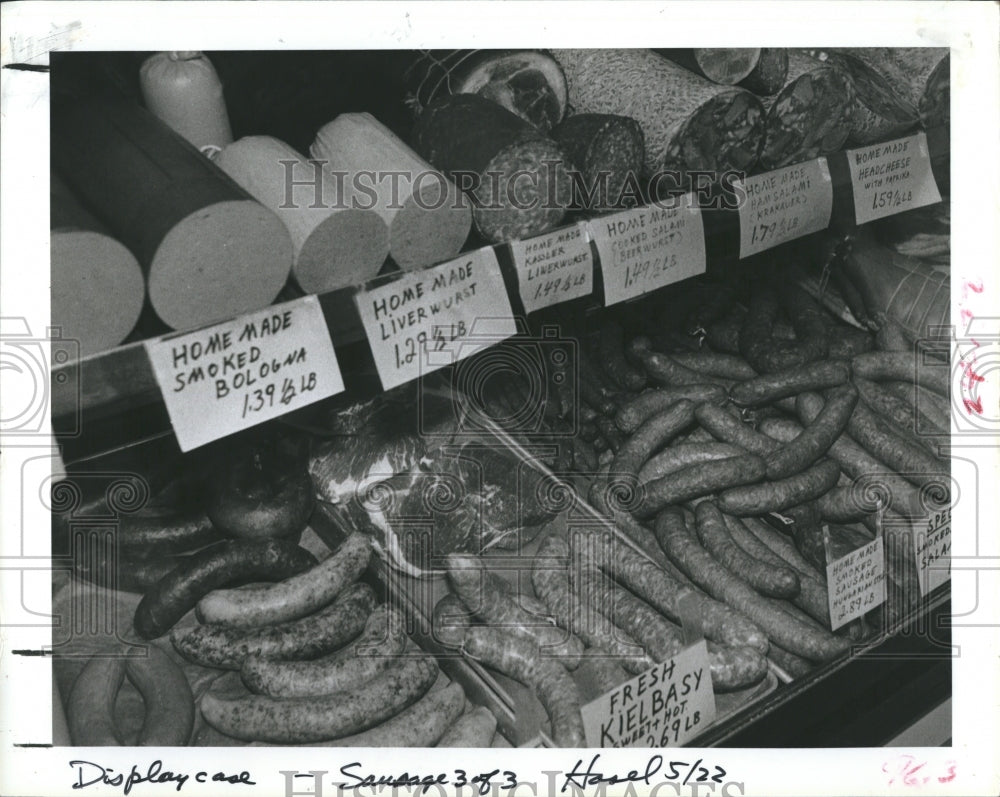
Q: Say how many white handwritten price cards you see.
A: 9